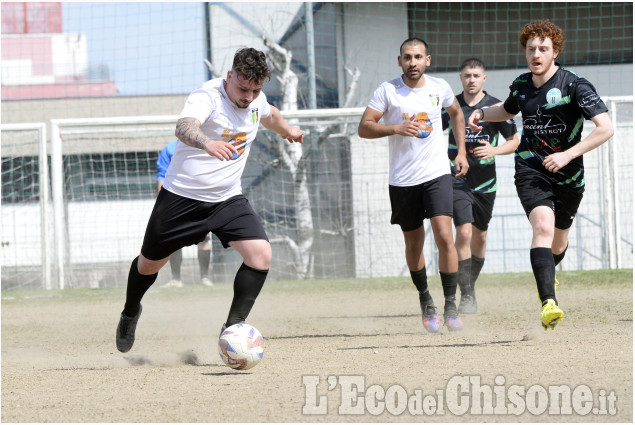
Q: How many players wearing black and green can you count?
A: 2